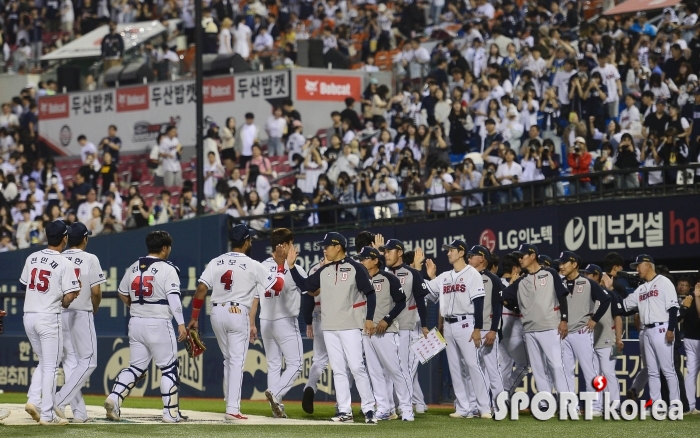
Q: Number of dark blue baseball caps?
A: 13